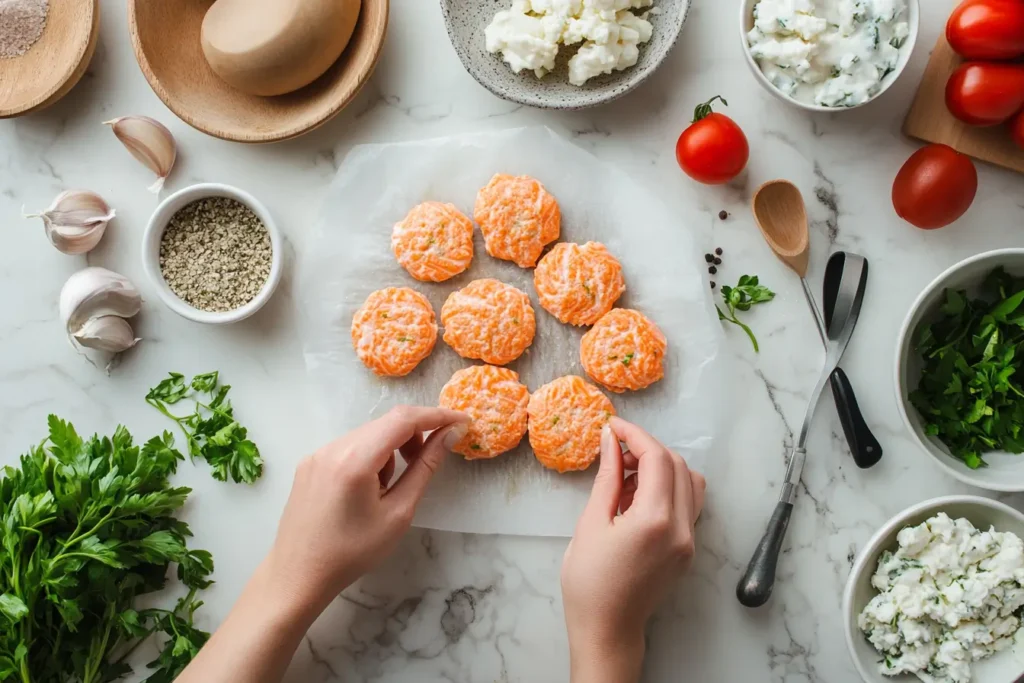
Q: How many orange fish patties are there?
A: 8